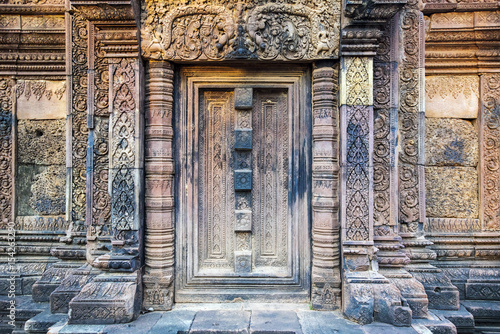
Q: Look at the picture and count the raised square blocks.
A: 5